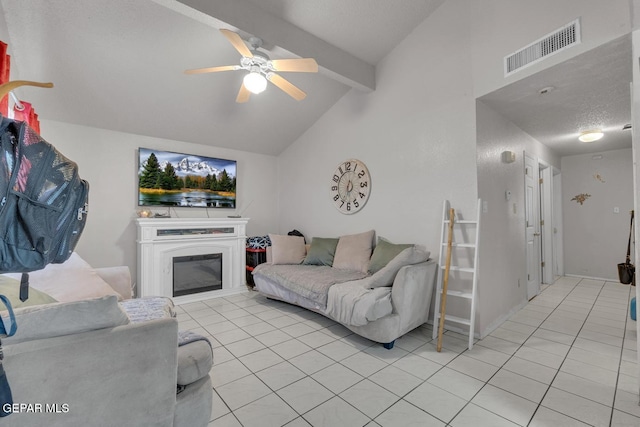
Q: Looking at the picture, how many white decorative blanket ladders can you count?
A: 1